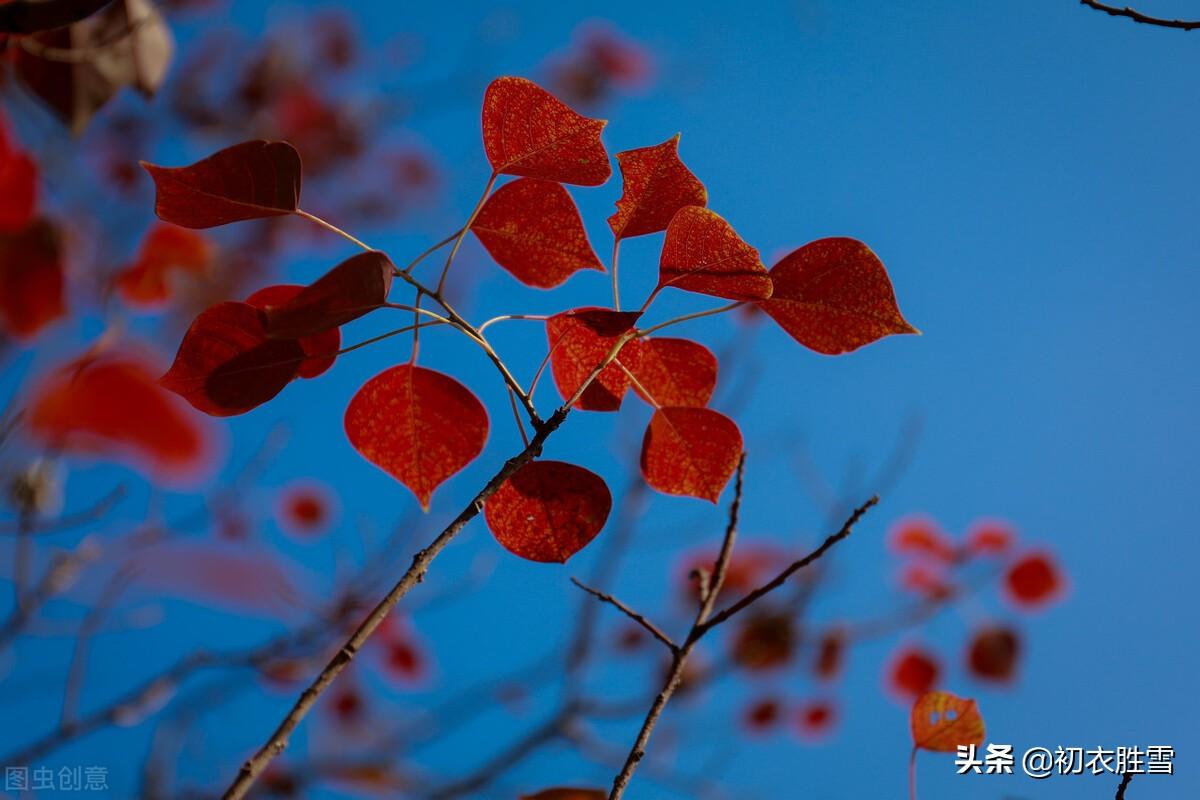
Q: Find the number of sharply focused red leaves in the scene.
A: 14